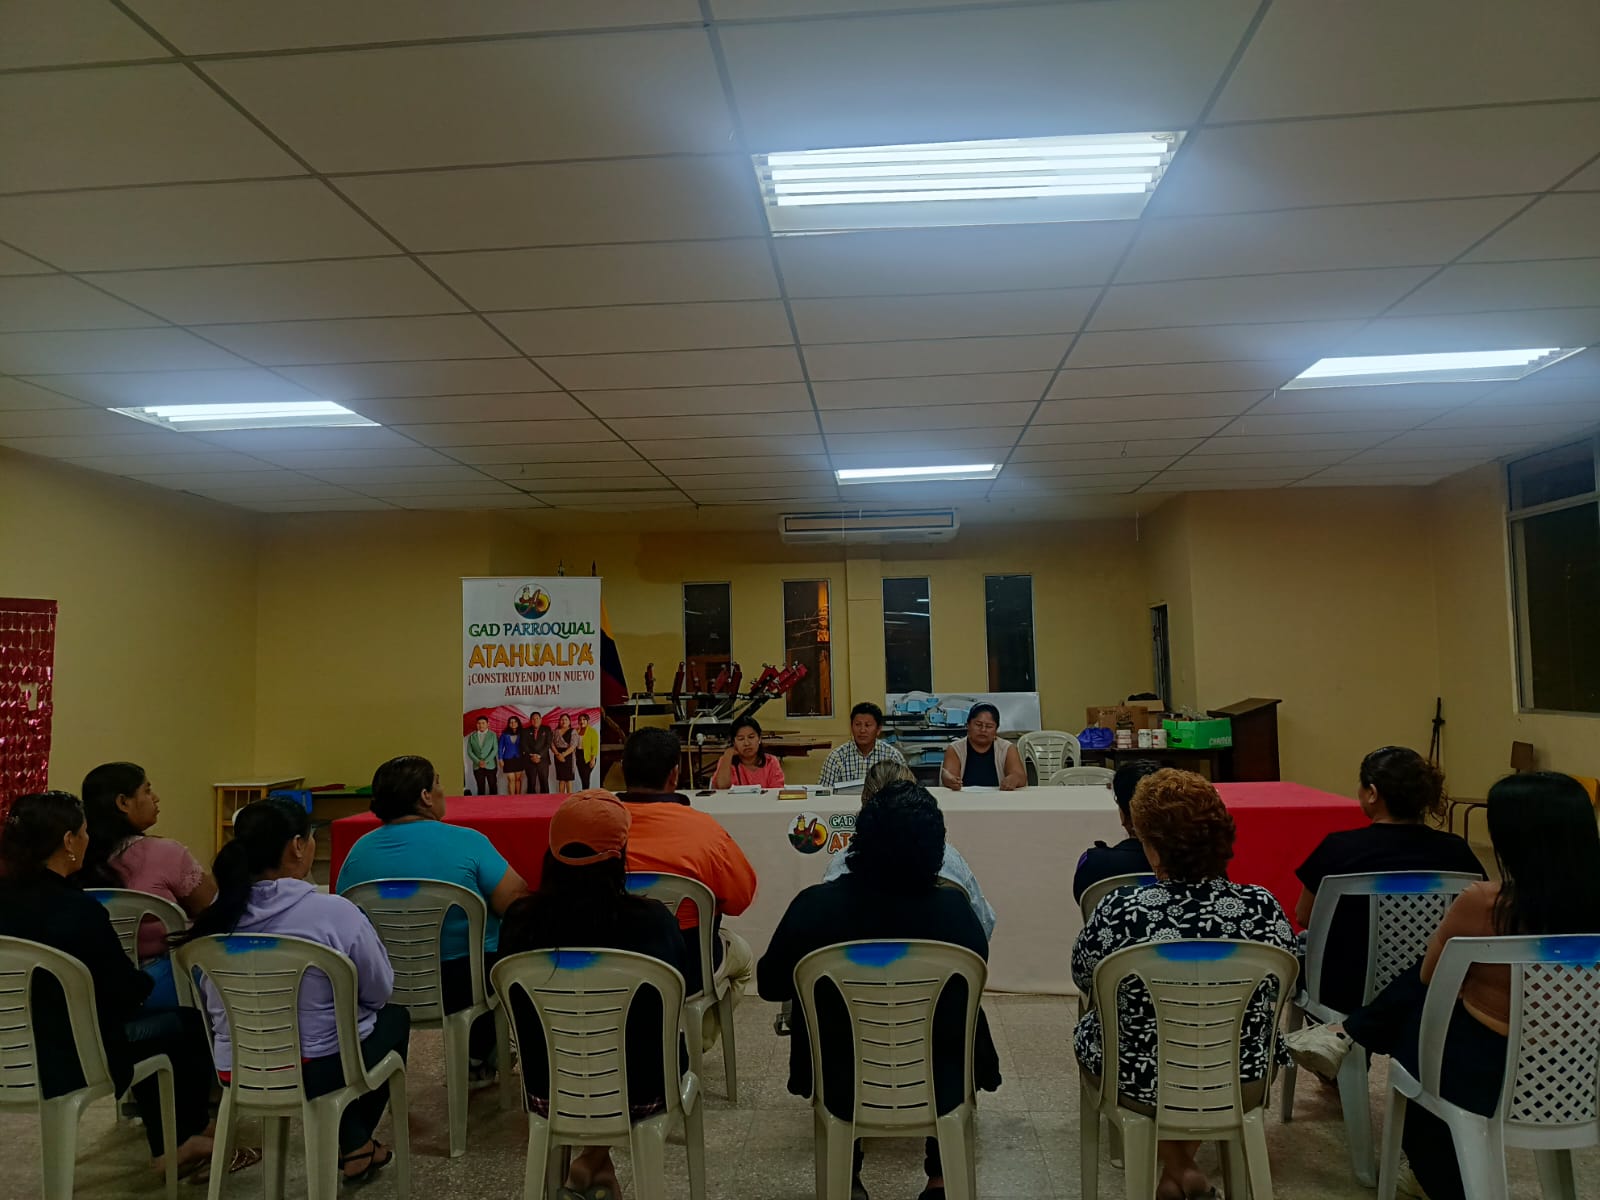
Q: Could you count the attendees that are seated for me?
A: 12